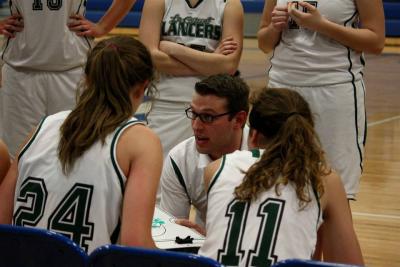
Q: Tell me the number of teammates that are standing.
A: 3